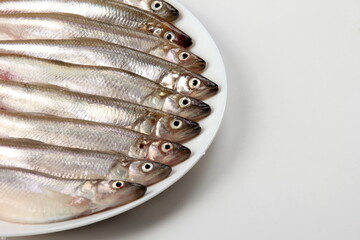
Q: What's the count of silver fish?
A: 9